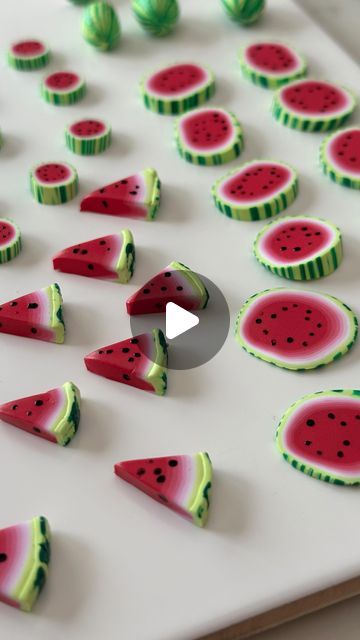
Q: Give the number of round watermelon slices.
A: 14